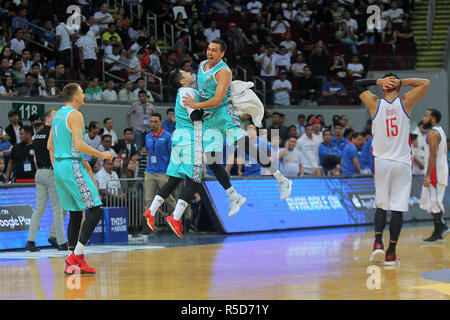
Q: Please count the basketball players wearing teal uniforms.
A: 3